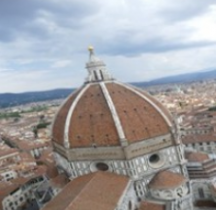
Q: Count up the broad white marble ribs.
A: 3